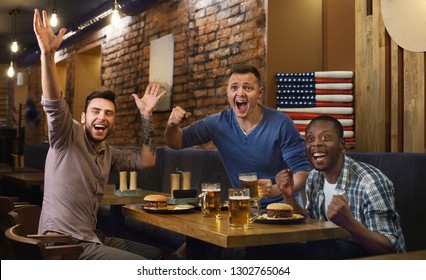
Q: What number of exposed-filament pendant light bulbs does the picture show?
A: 4